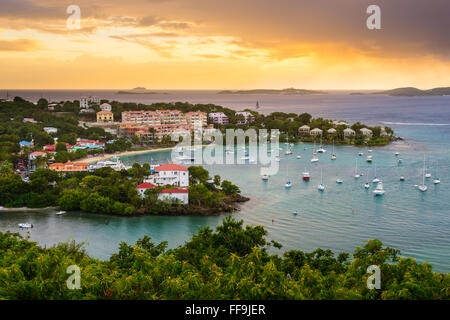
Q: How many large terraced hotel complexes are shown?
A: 1